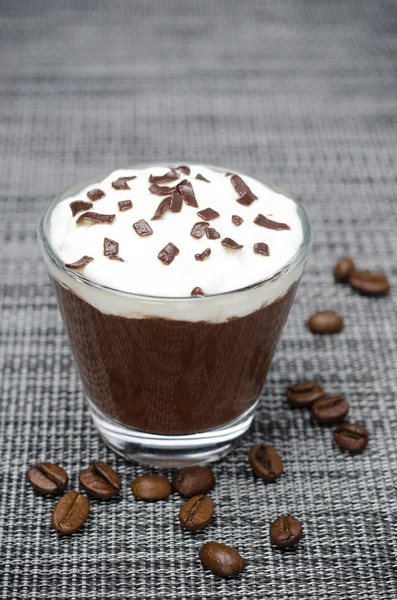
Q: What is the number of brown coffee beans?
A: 15